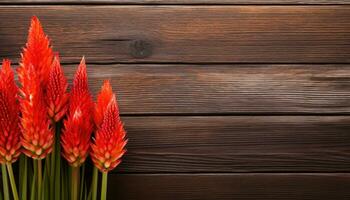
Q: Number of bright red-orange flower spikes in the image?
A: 8